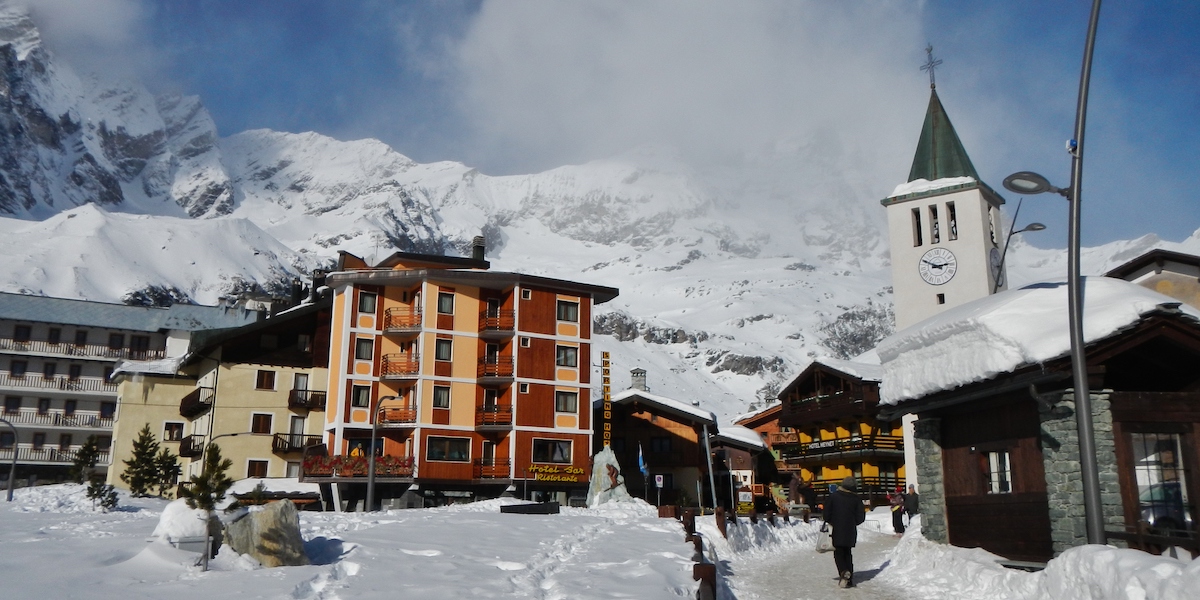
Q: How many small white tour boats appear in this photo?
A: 0